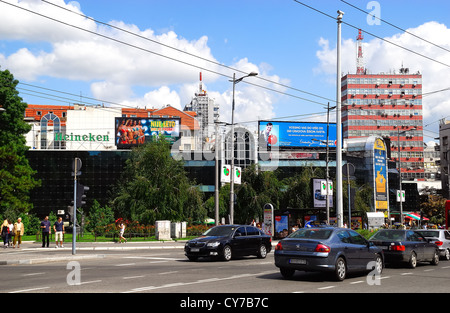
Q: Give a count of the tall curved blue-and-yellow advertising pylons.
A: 1